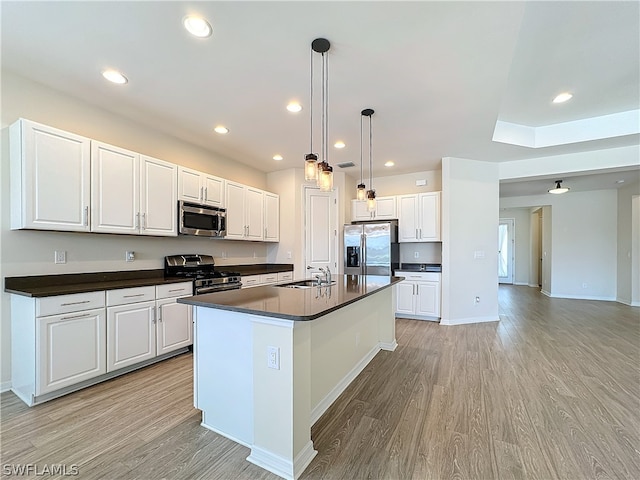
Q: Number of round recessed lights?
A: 8